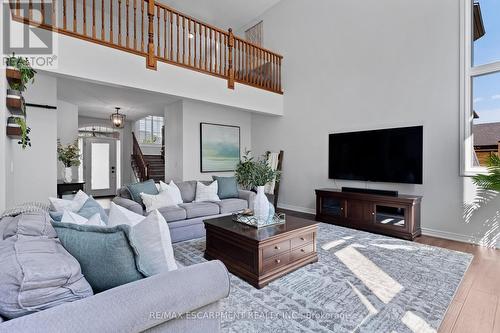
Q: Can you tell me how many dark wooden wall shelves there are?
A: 3